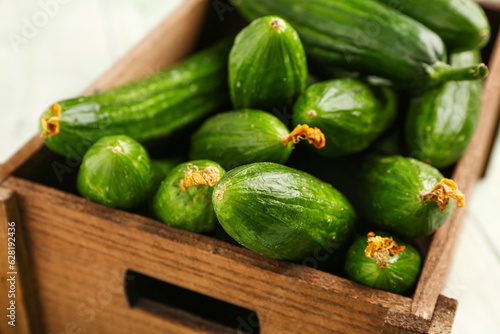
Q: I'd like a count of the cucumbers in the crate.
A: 12